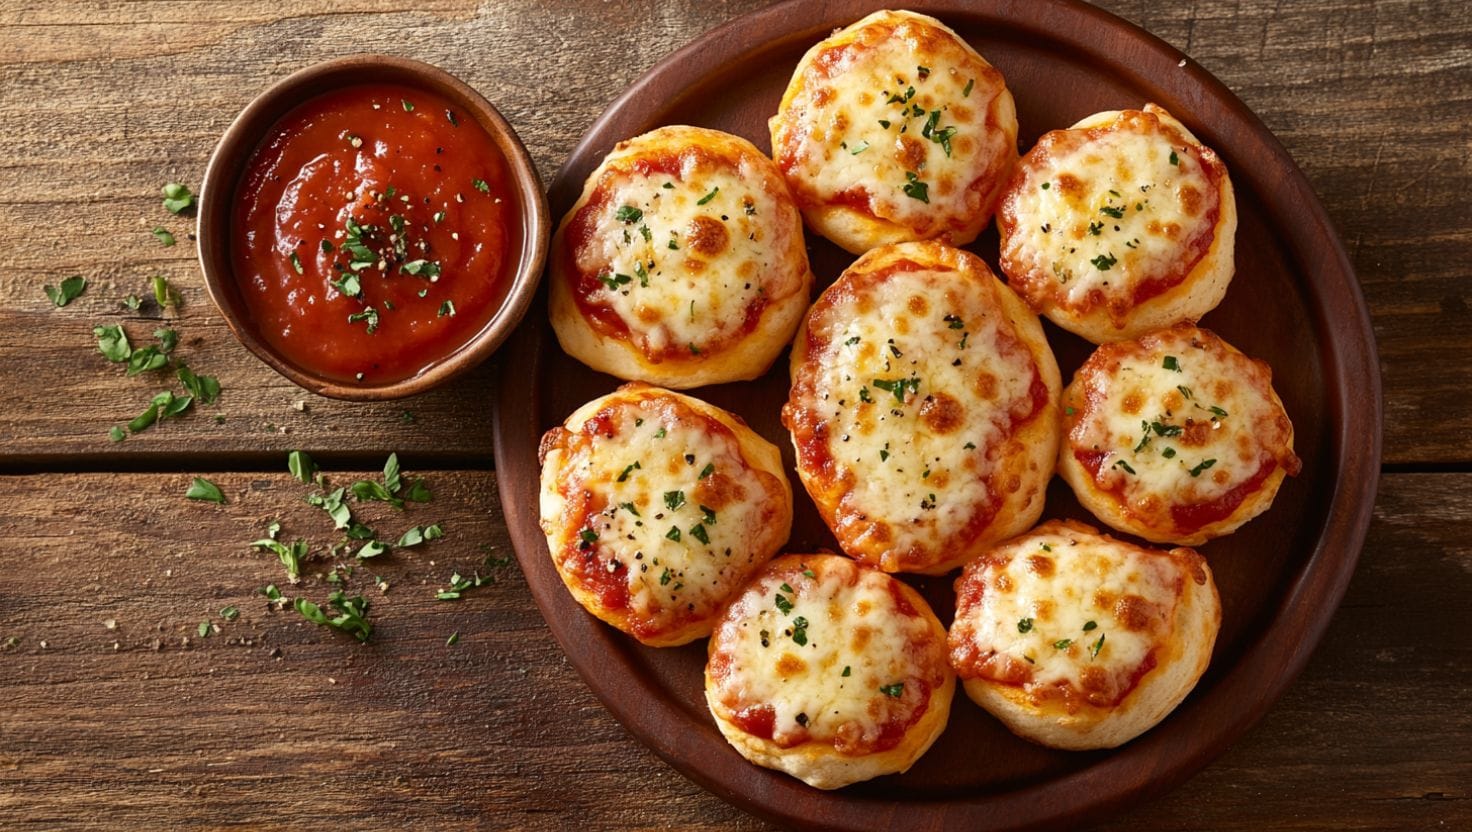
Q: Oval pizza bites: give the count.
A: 1